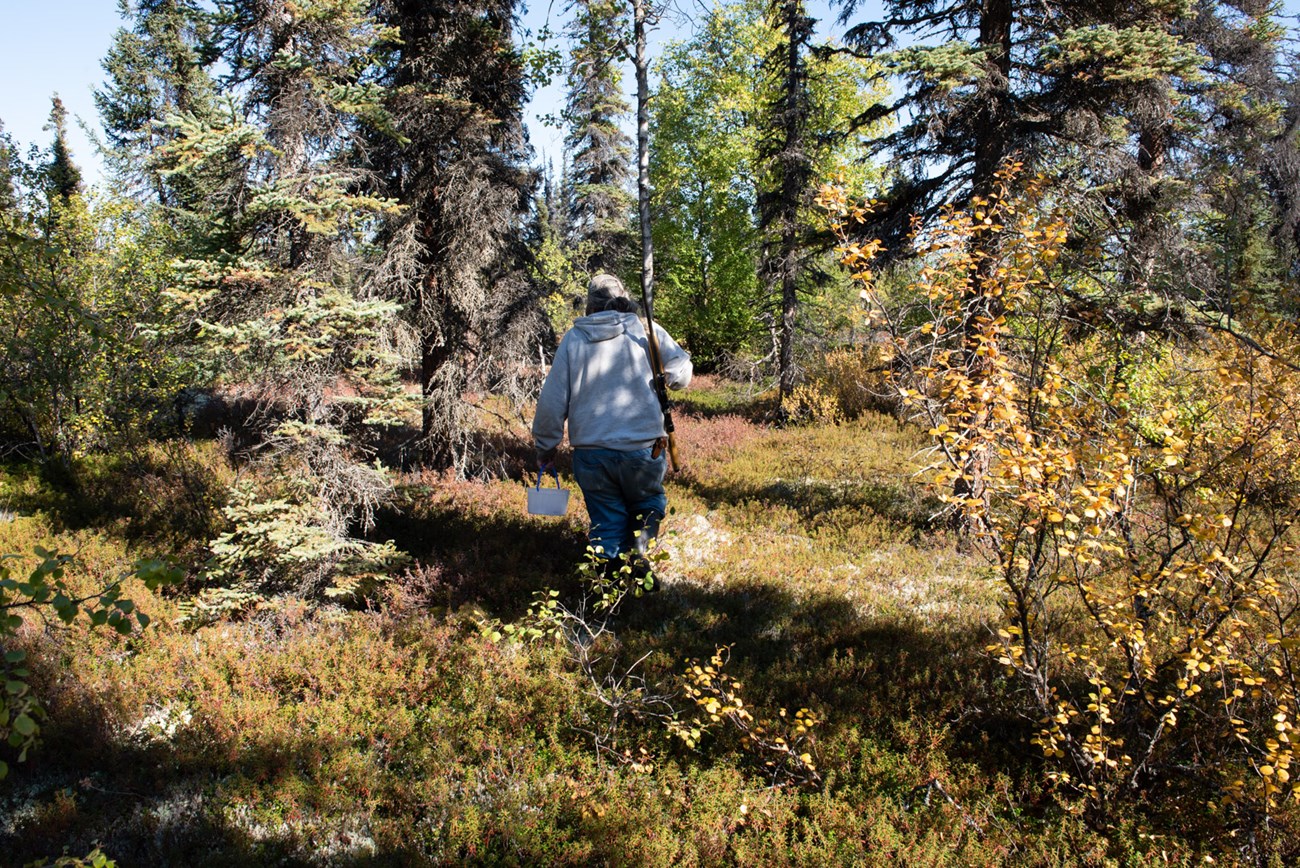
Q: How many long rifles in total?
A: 1